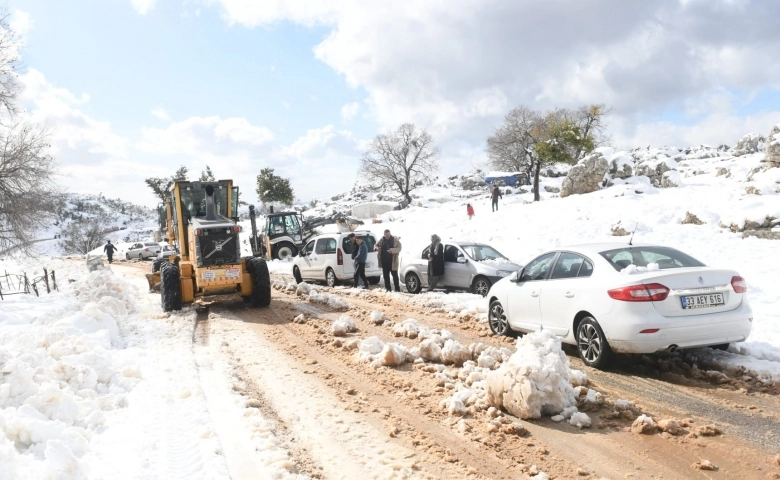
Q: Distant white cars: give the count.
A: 2